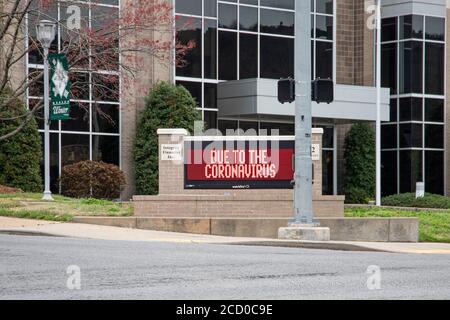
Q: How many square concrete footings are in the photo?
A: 1